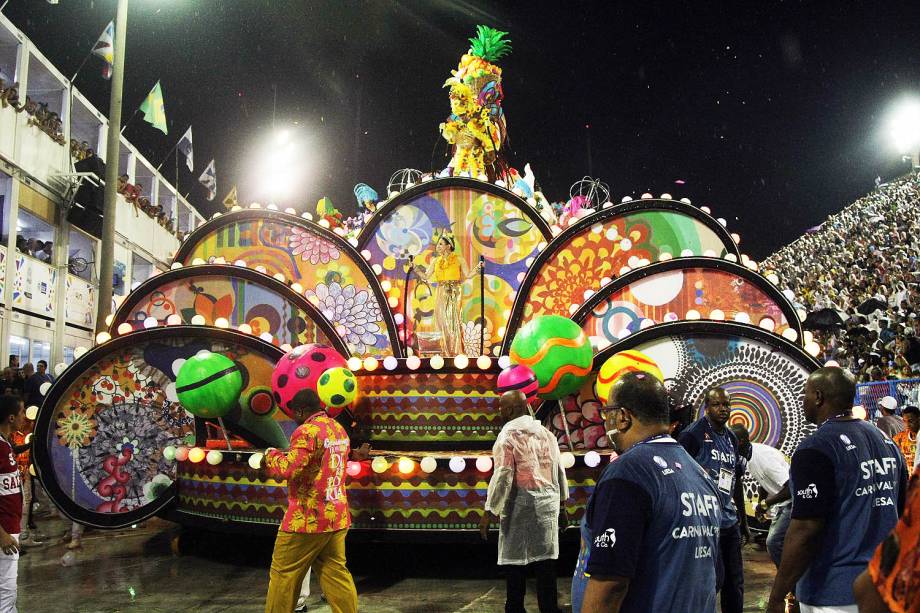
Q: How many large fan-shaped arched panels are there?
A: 7